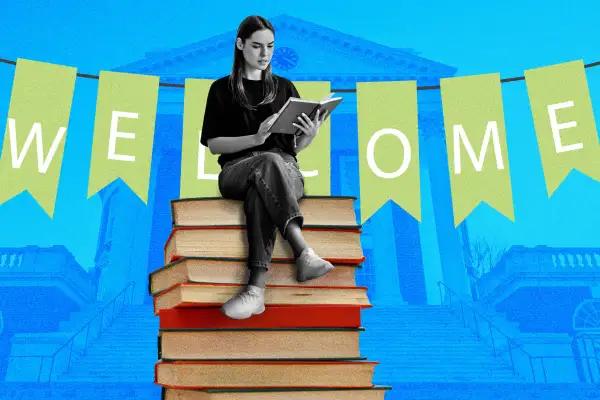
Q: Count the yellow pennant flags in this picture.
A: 7